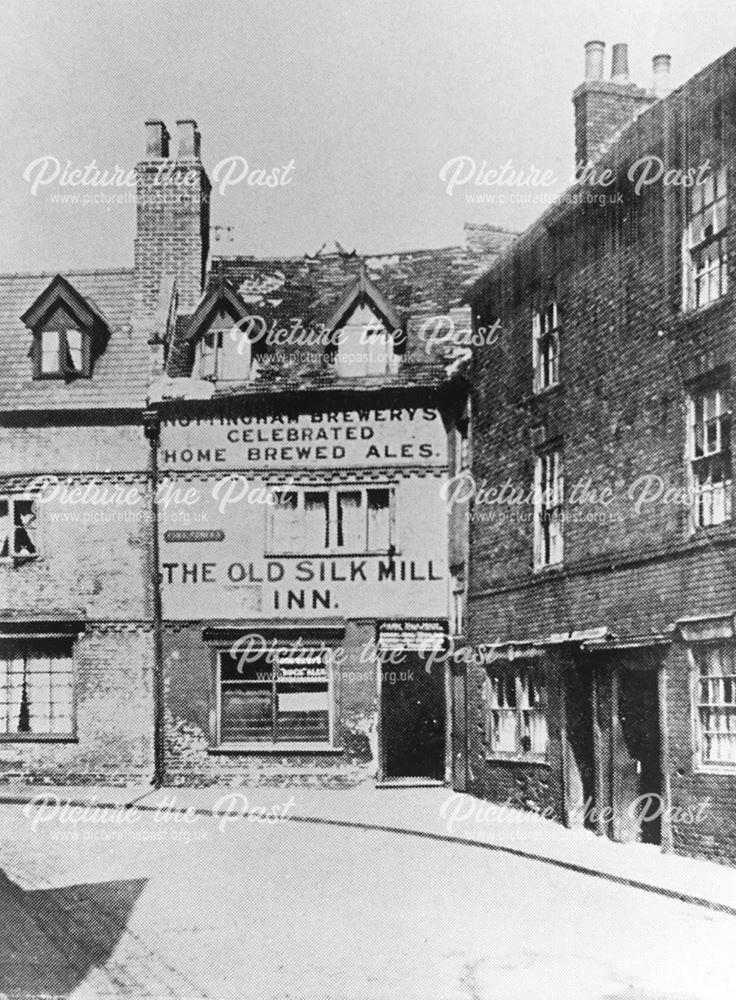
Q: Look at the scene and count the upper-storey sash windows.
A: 4